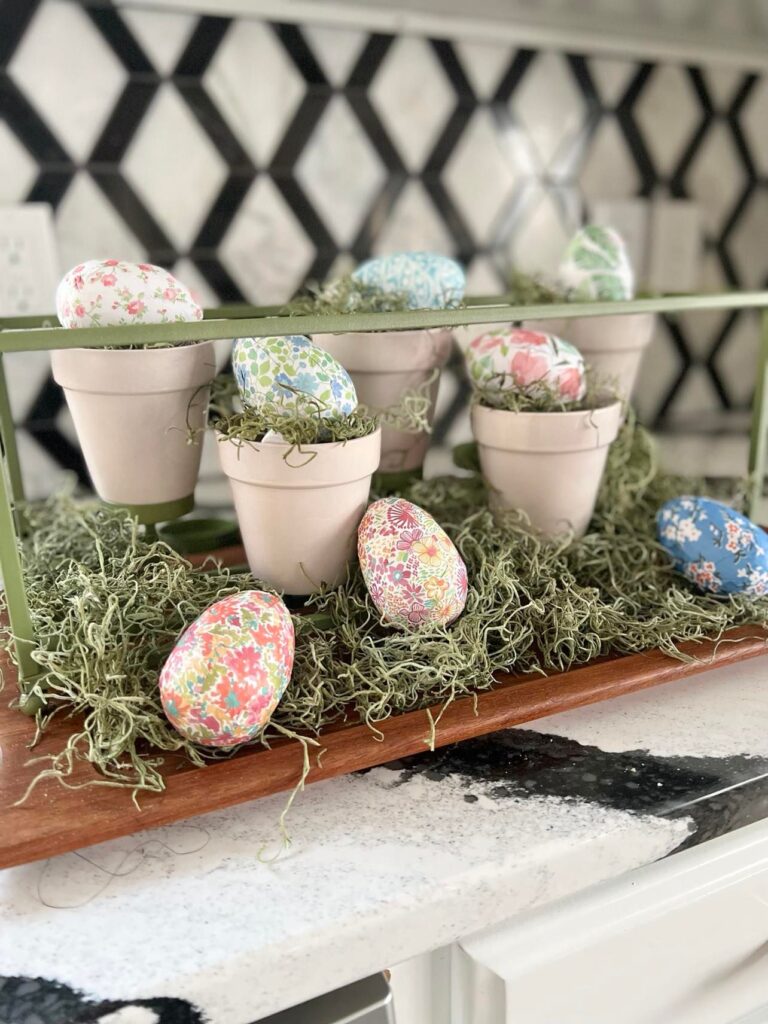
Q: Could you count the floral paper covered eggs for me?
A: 8